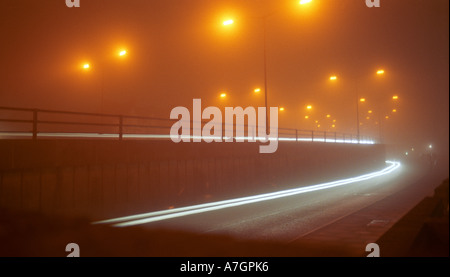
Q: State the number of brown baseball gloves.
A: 0